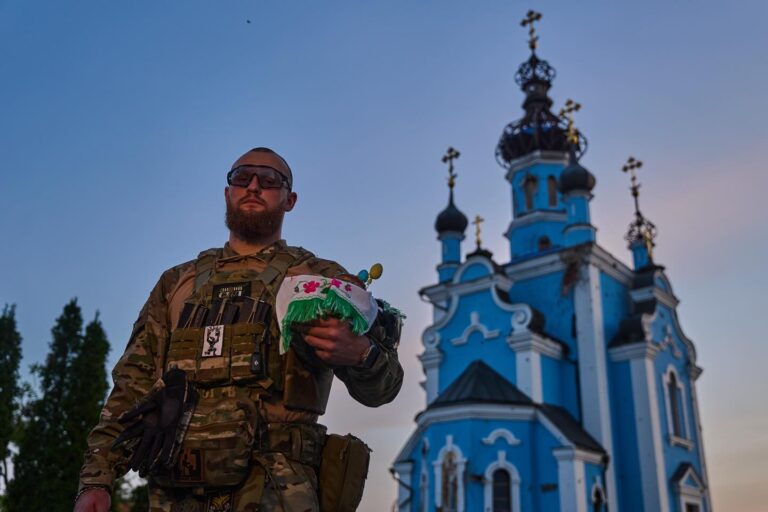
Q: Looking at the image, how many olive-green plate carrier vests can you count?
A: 1